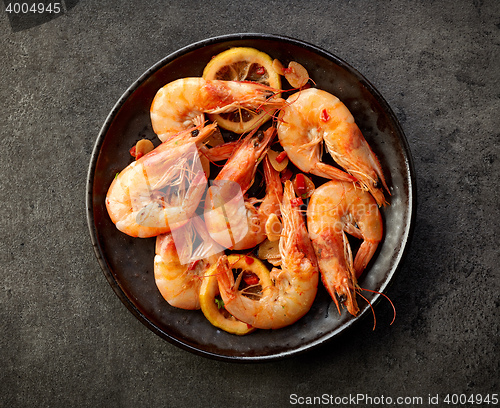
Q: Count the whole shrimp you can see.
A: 7